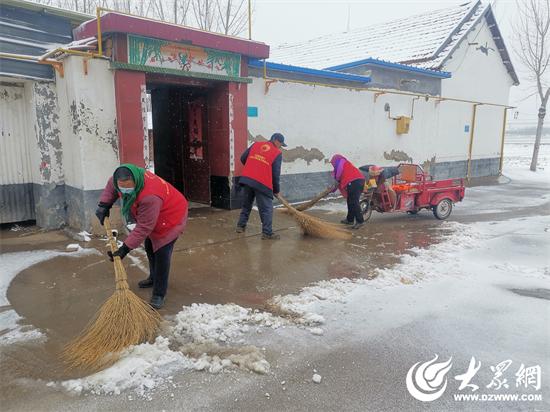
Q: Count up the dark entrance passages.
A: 1